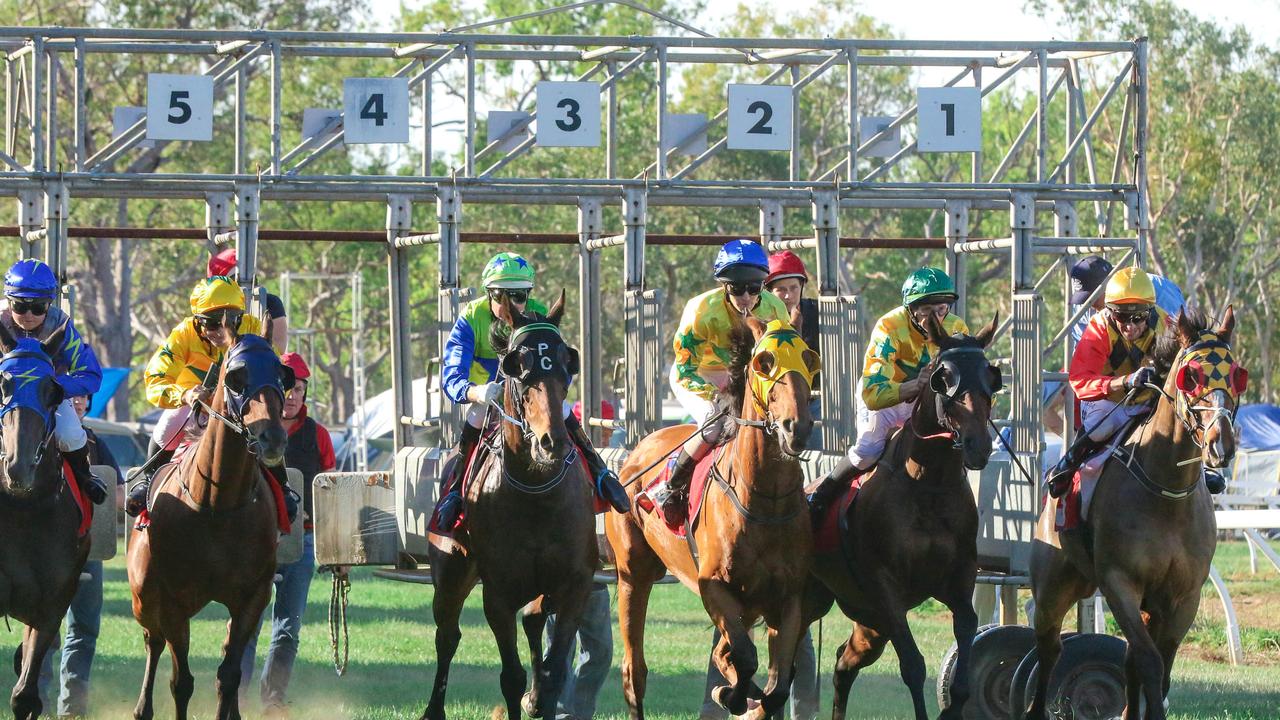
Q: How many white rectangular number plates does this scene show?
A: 5